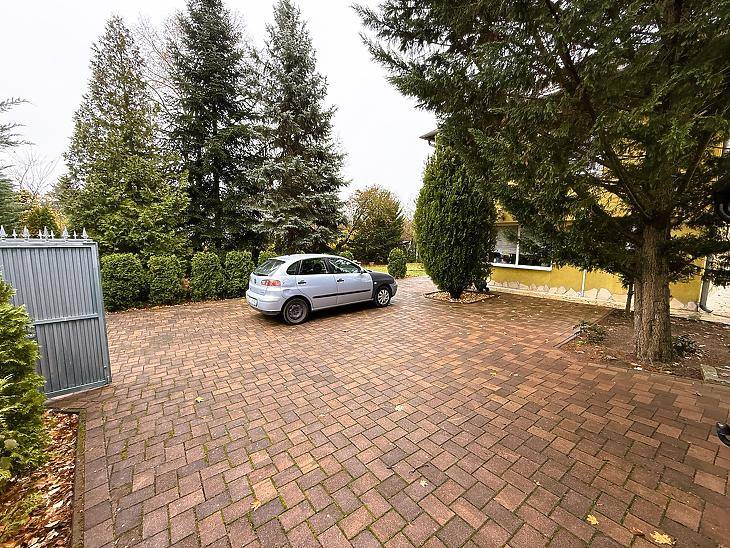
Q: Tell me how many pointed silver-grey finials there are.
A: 9